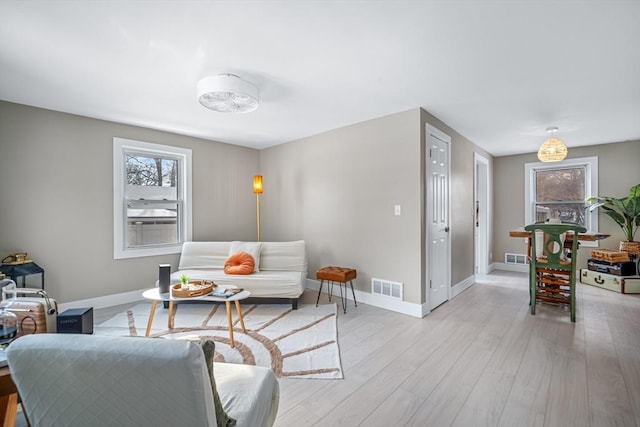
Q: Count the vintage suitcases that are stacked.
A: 3